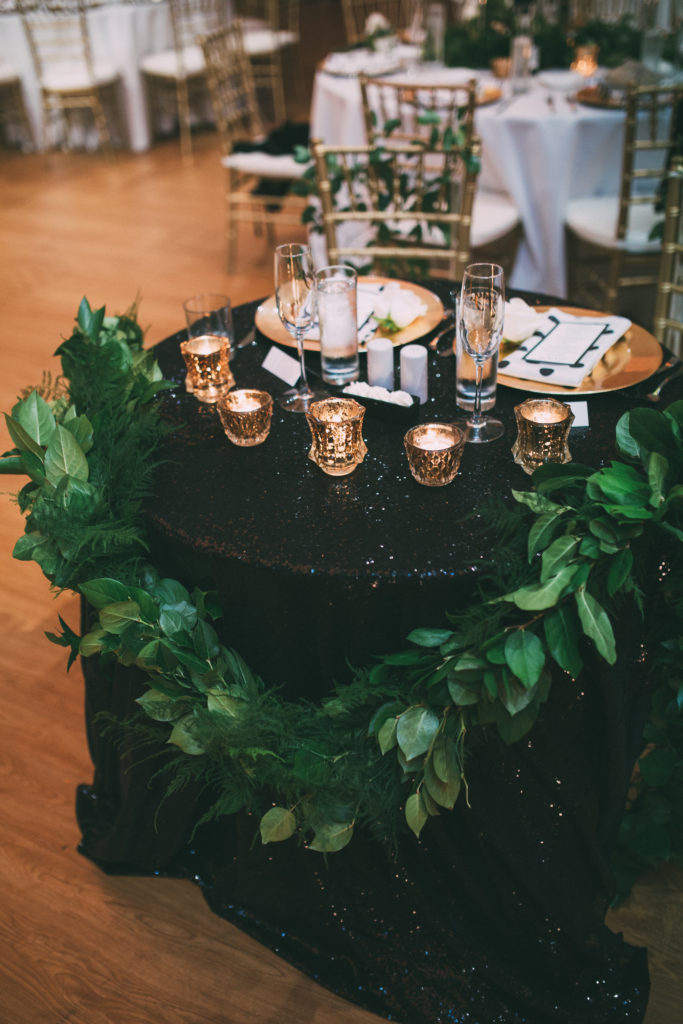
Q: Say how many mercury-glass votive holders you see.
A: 5